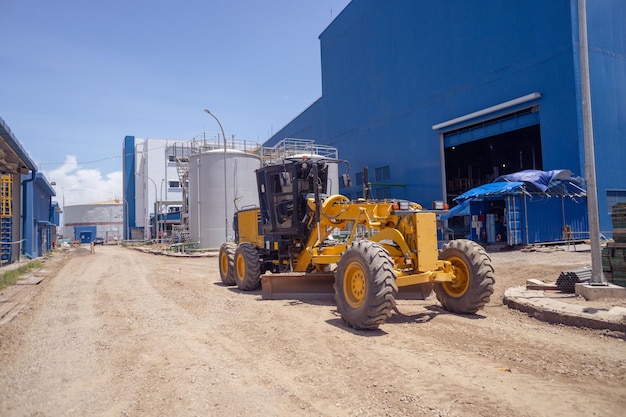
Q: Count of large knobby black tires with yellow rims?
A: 4